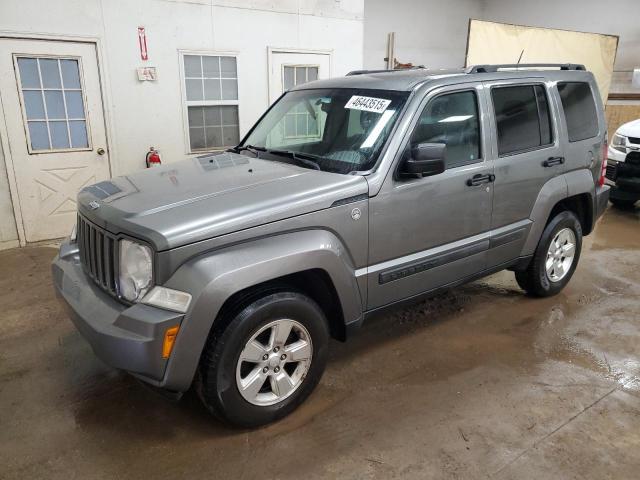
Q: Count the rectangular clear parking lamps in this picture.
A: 1